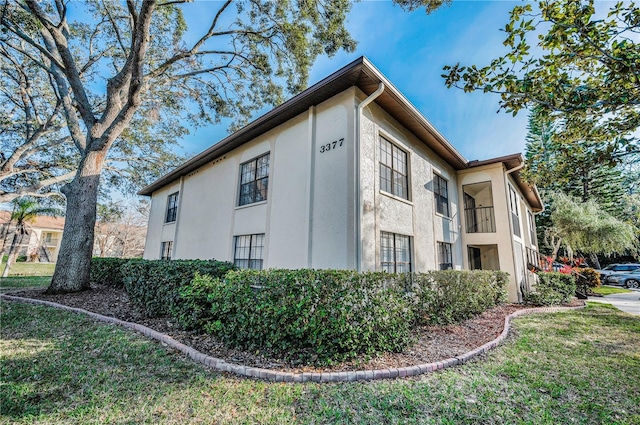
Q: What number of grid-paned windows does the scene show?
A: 8